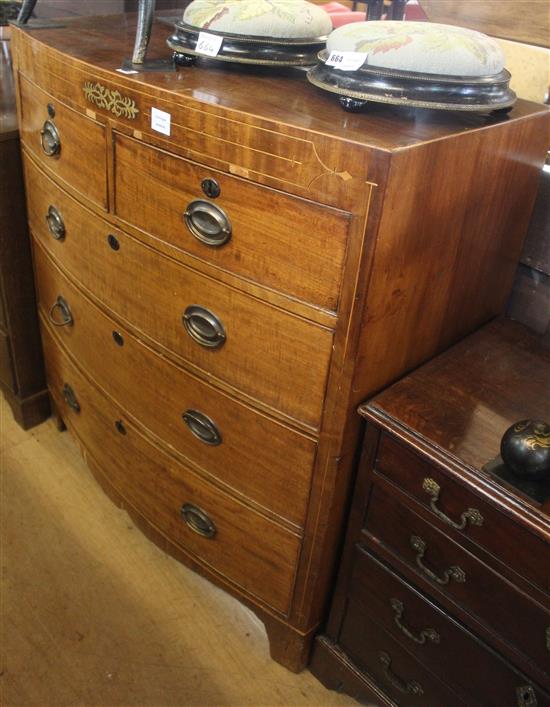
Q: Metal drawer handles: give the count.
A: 12